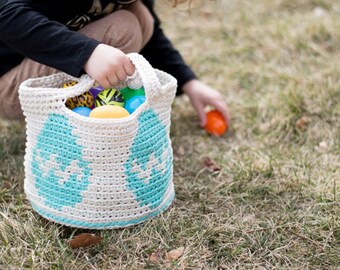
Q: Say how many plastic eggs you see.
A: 8